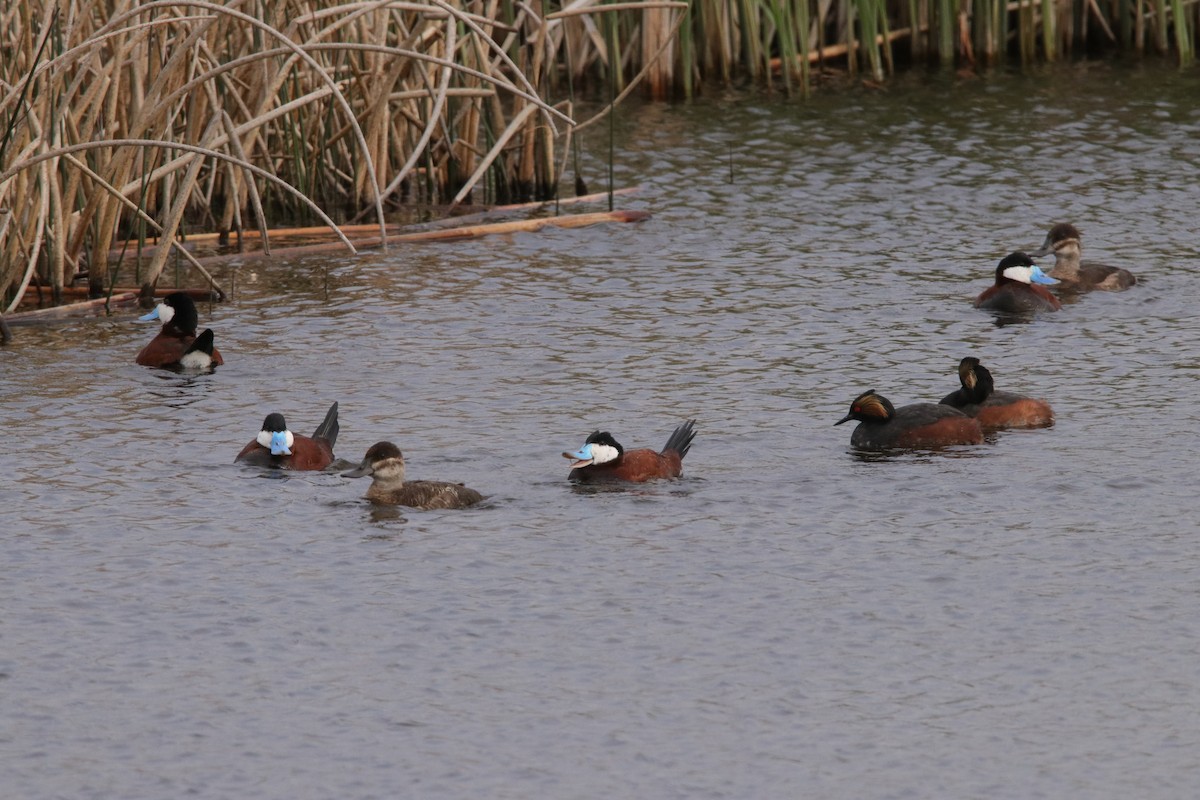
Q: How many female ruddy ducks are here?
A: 2